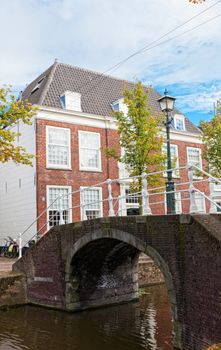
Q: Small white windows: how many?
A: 3